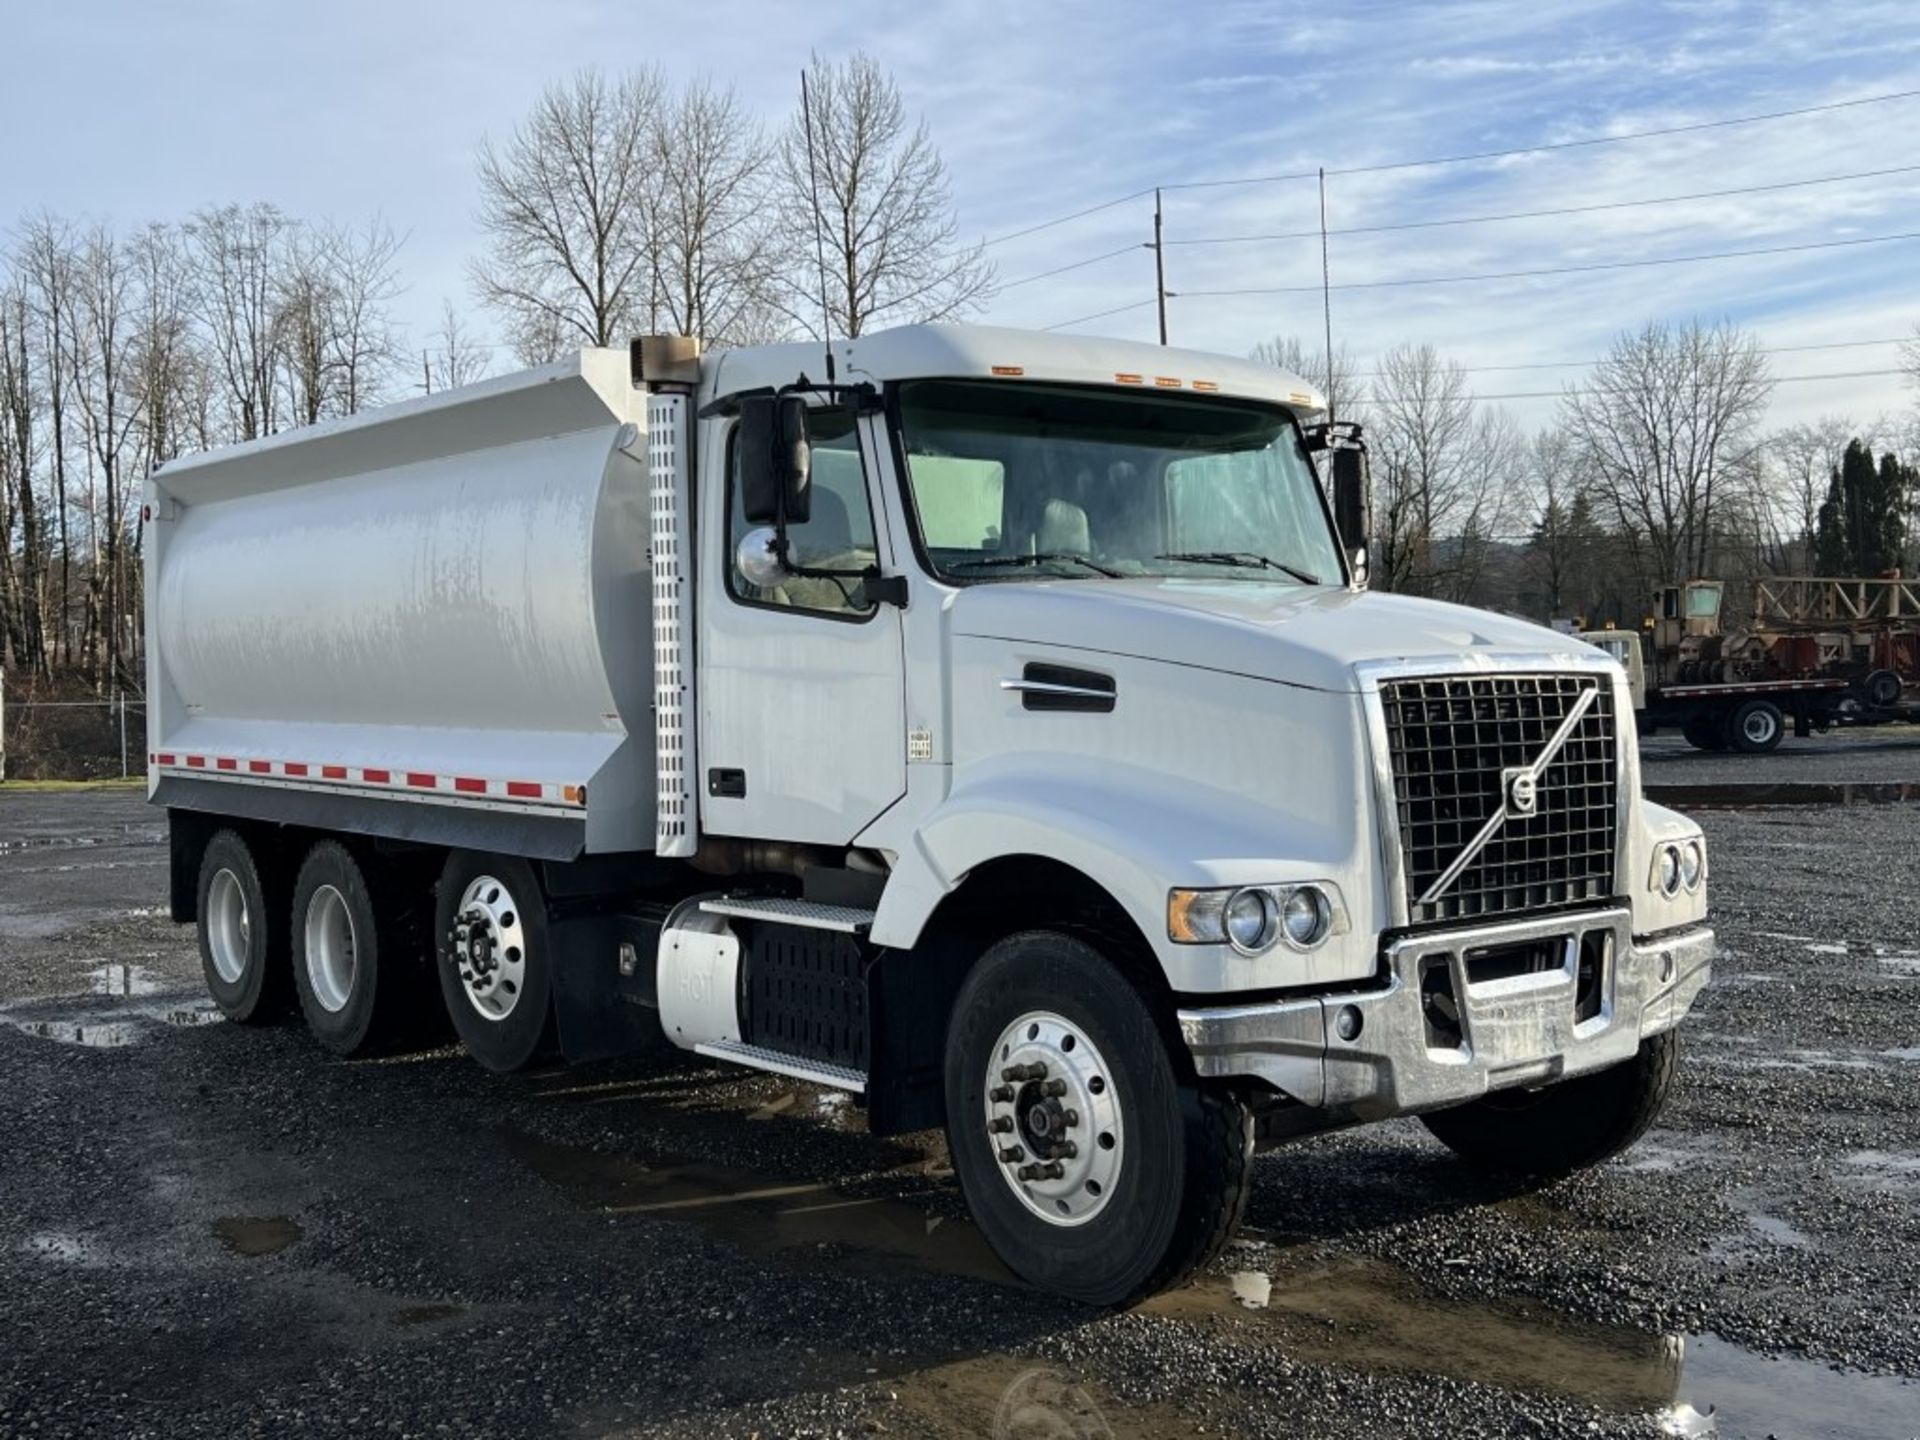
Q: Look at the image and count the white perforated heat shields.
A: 1